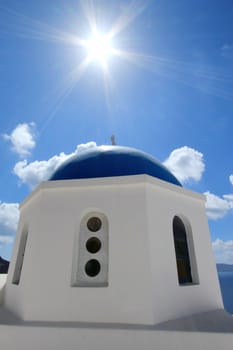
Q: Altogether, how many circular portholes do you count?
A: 3